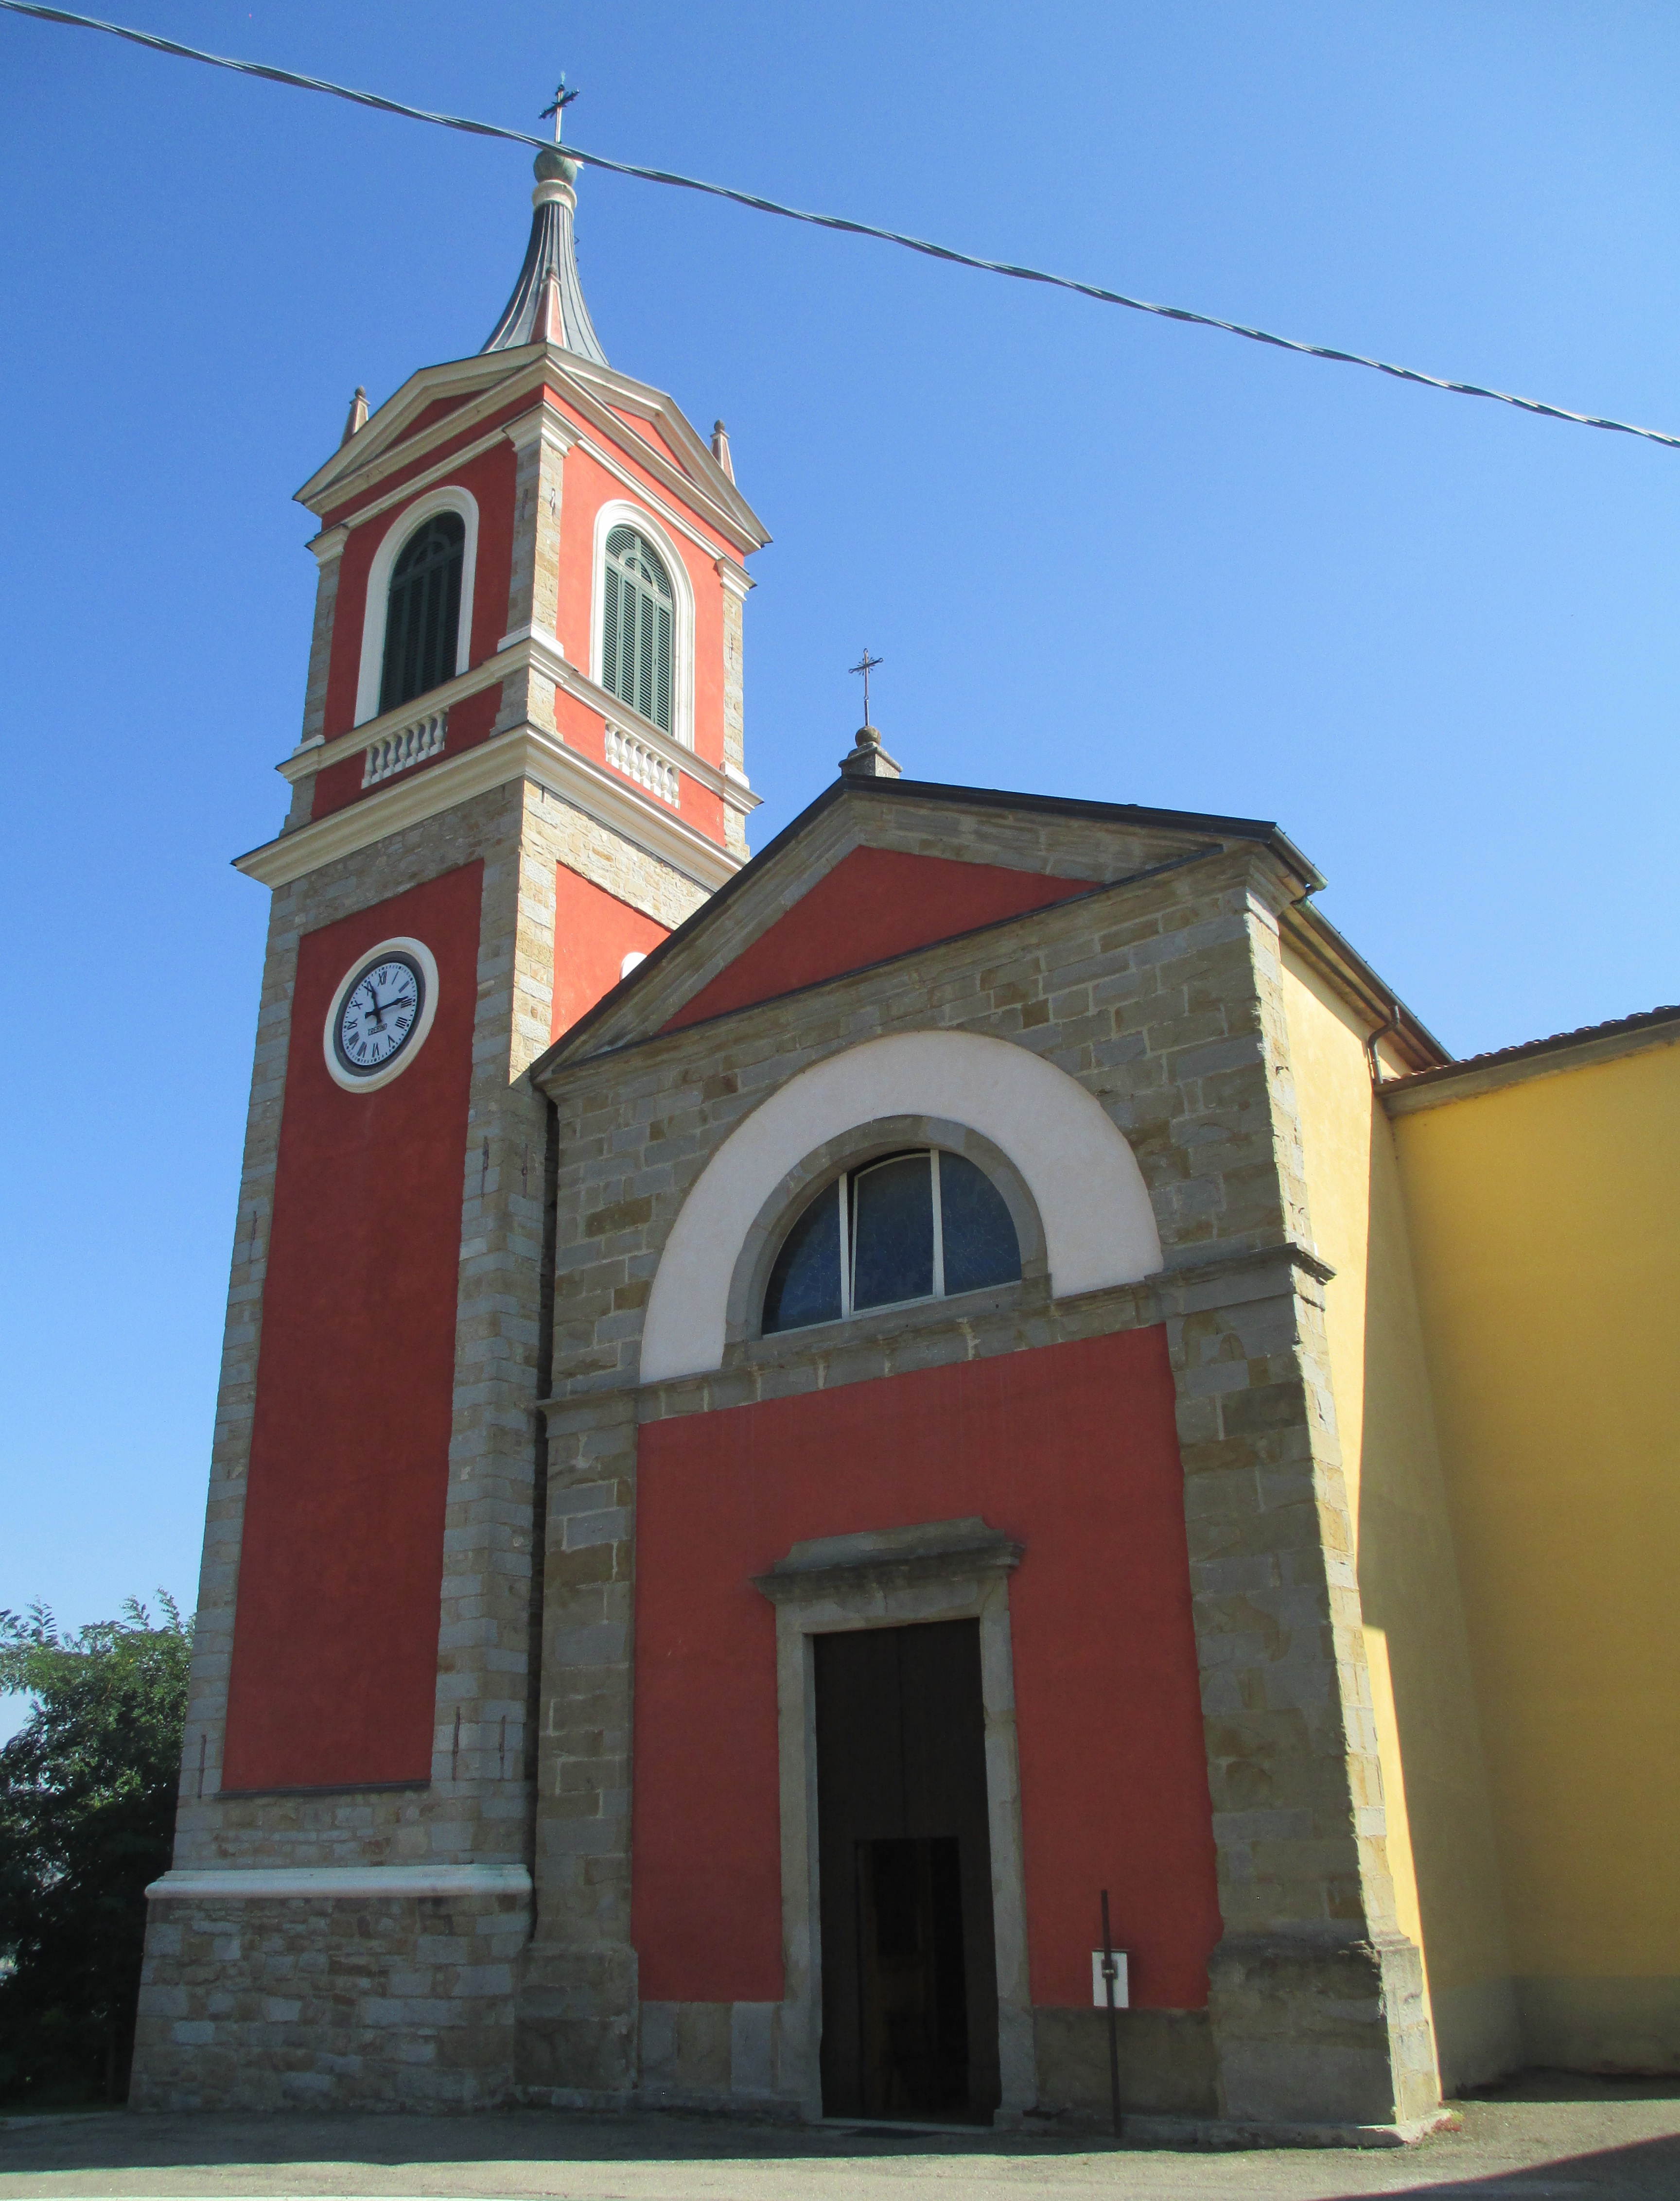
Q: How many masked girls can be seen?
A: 0